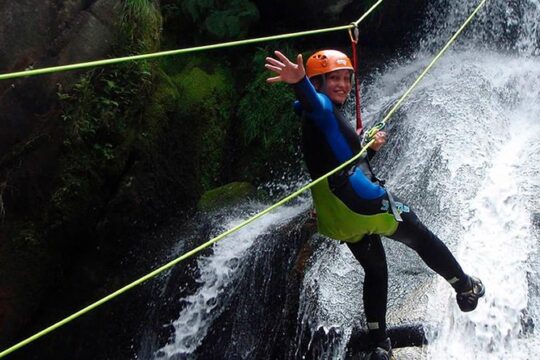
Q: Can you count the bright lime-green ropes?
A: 2